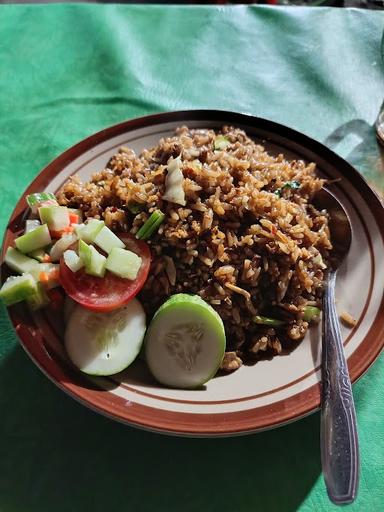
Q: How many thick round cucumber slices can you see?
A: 2